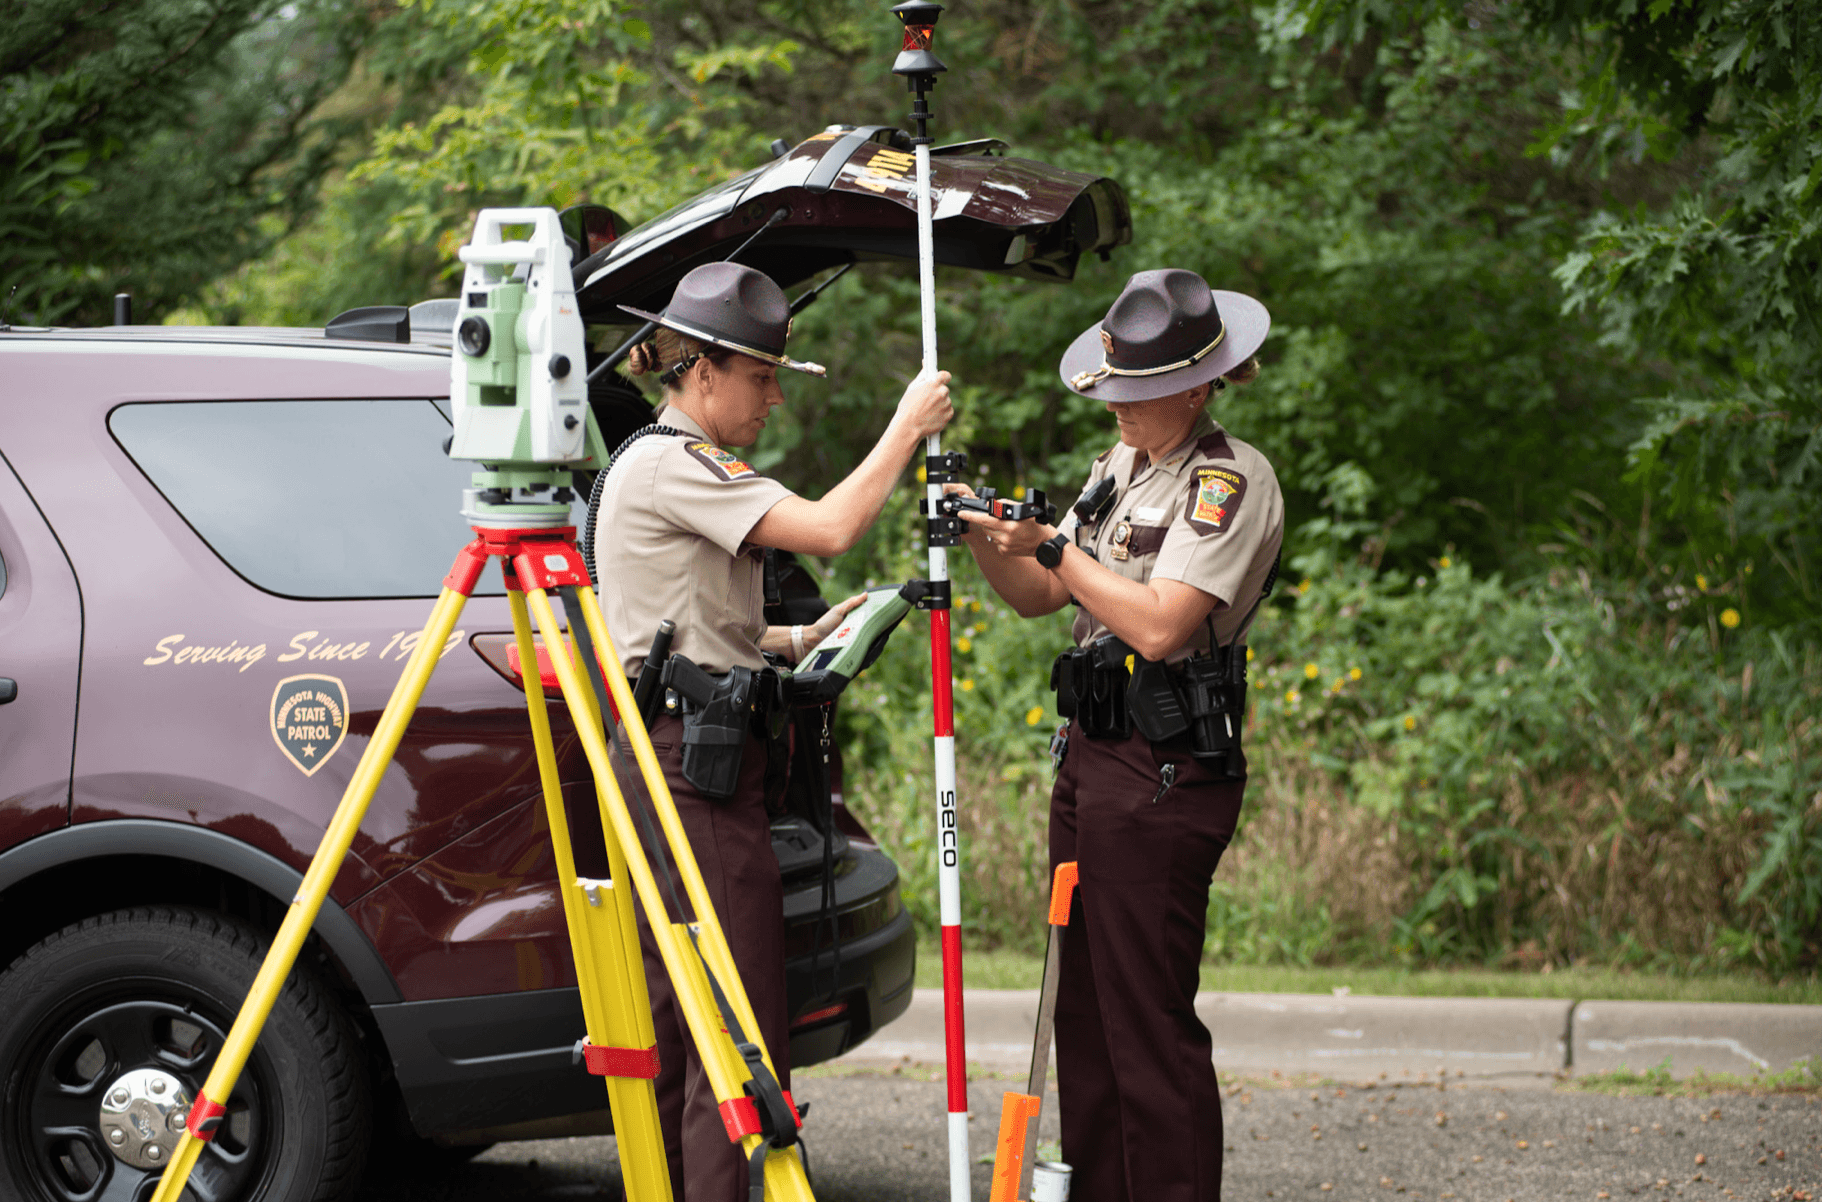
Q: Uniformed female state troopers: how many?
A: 2